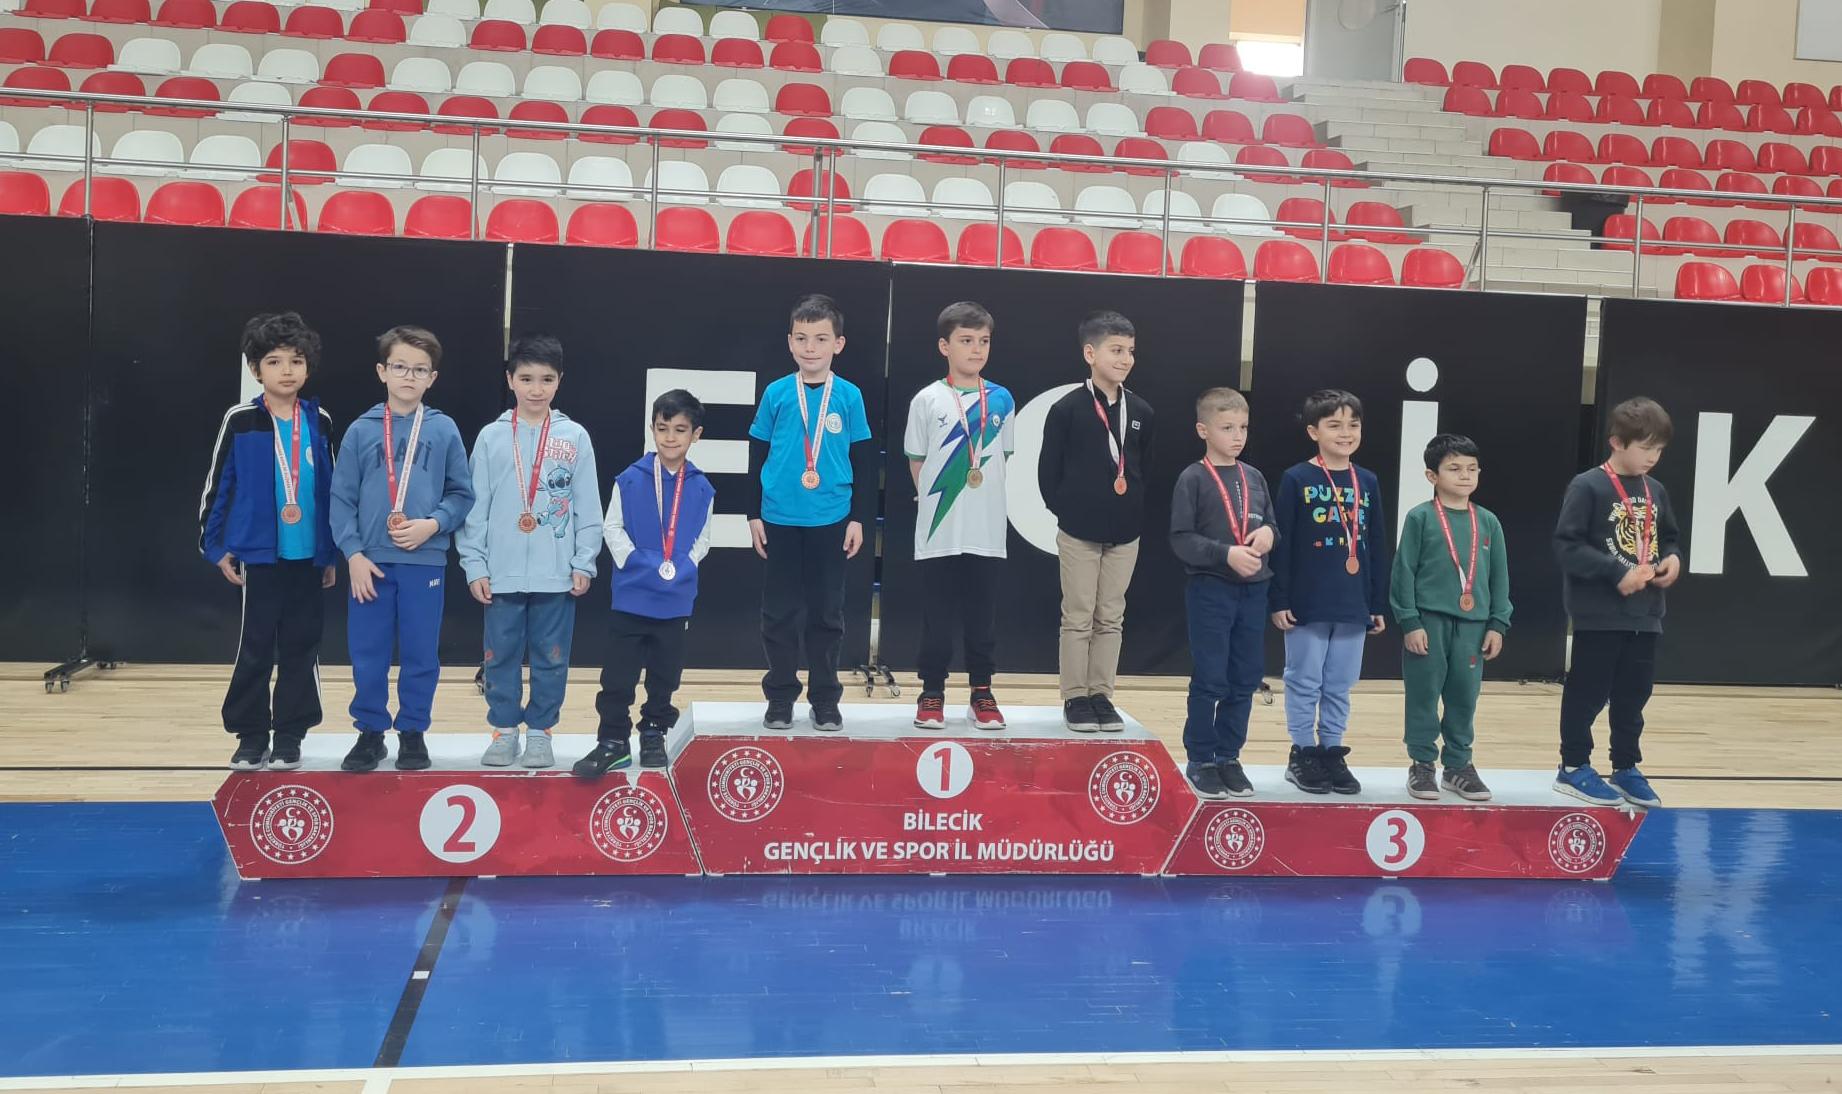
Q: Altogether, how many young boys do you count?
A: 11